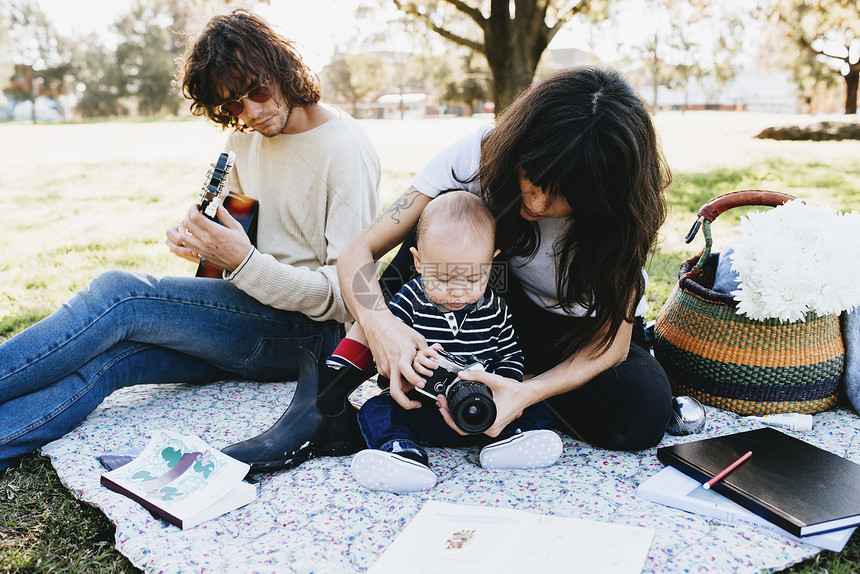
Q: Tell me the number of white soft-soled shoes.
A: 2